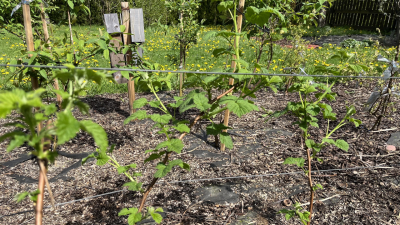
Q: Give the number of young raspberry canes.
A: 3